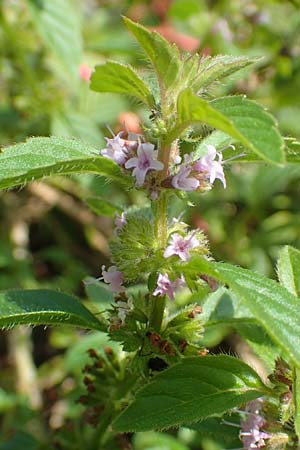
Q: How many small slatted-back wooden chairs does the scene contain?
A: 0